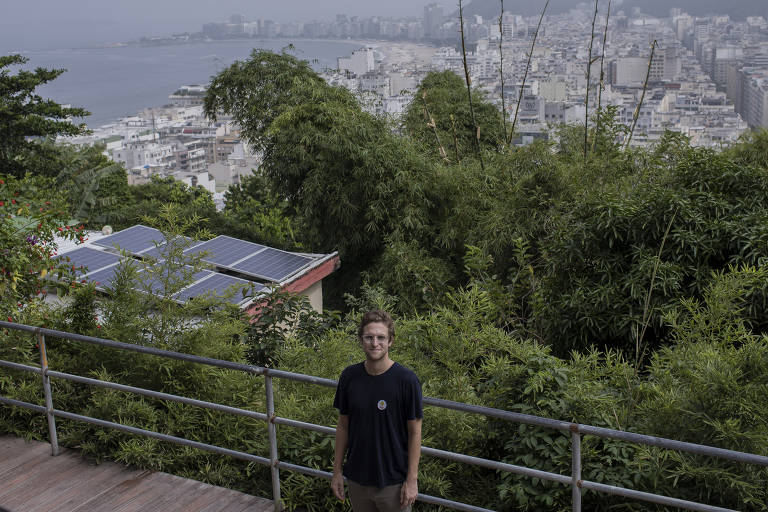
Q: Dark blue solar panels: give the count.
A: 8